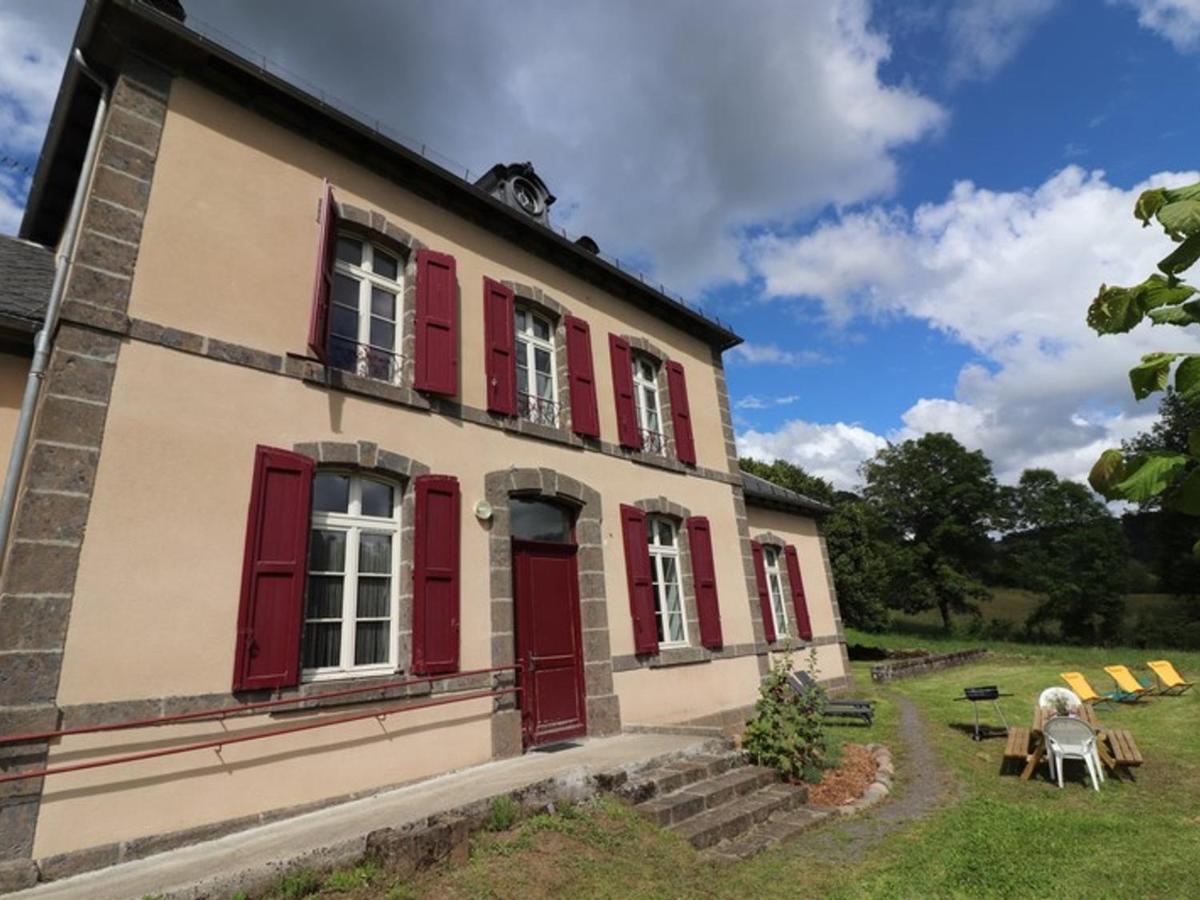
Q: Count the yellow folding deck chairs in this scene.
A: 3